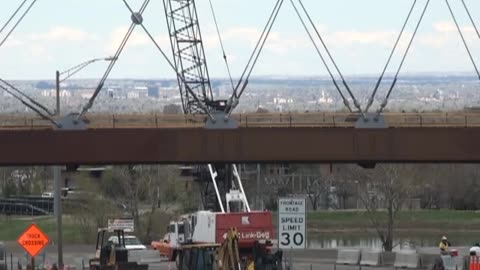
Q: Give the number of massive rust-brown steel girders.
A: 1